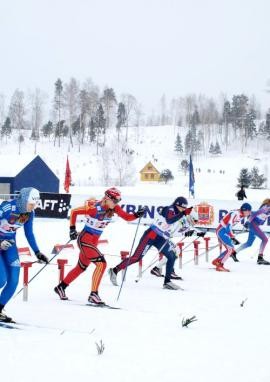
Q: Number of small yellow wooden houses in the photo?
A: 1